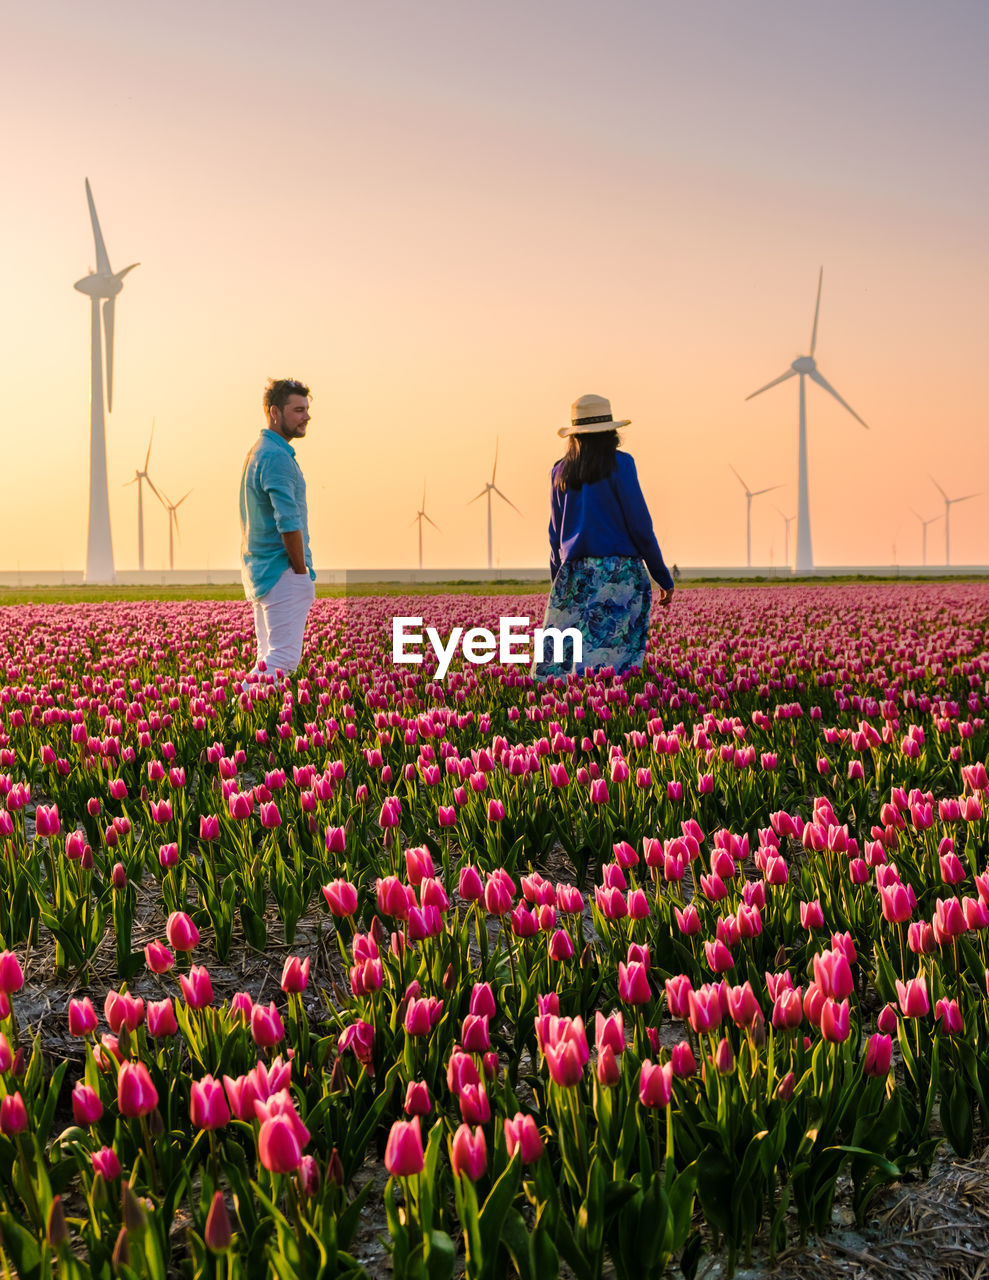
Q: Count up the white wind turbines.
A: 10